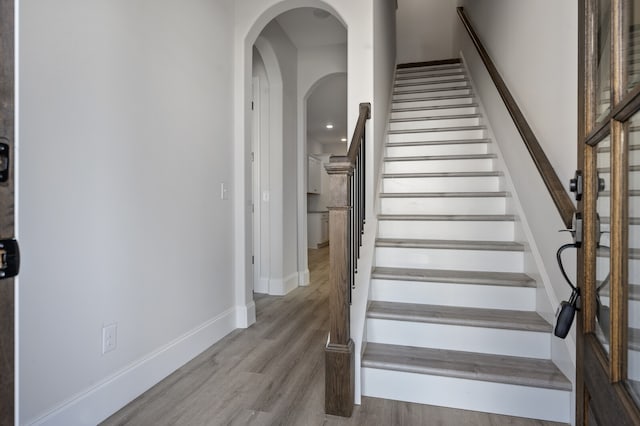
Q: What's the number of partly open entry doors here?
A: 1